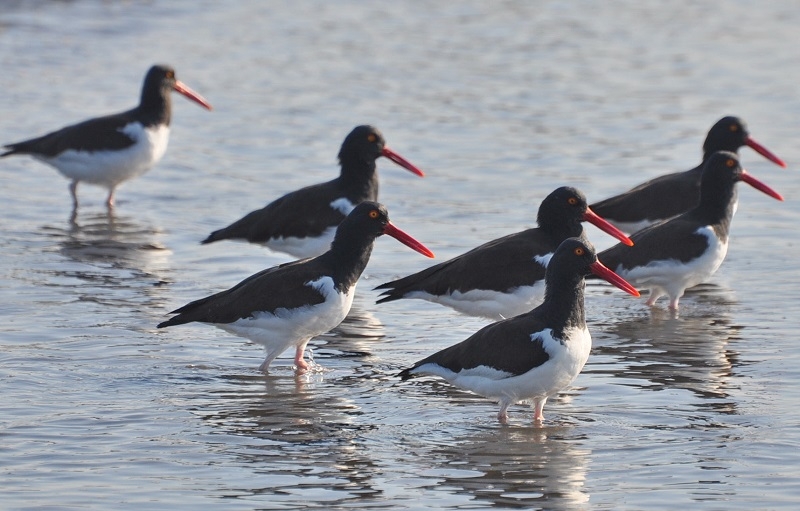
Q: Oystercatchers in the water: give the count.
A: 7